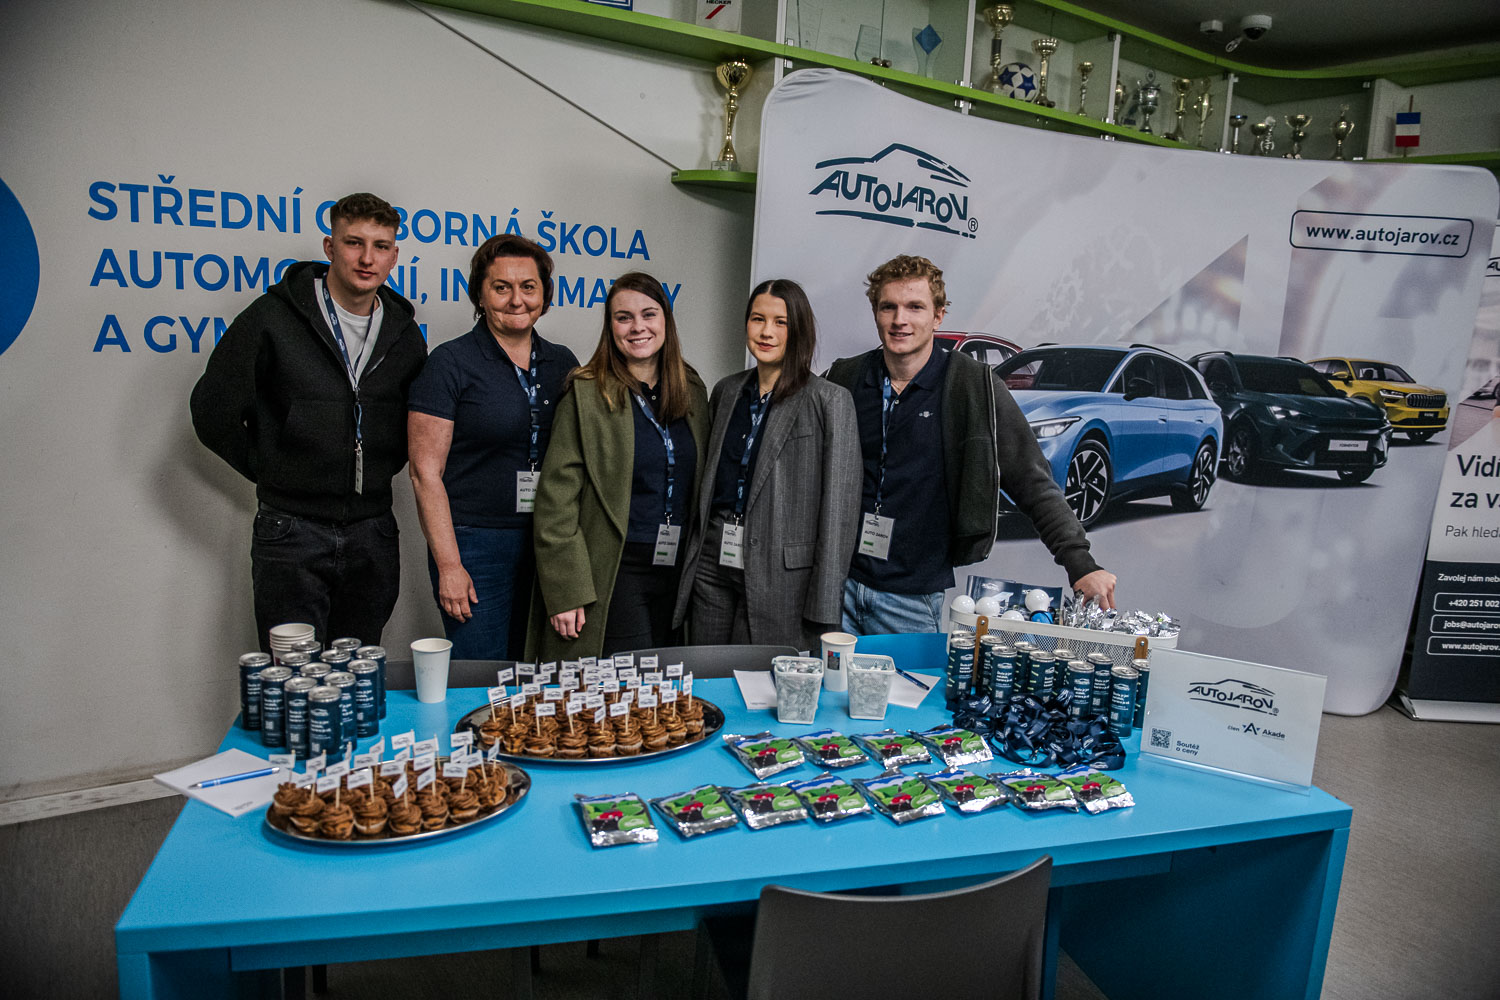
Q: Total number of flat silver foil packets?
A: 12